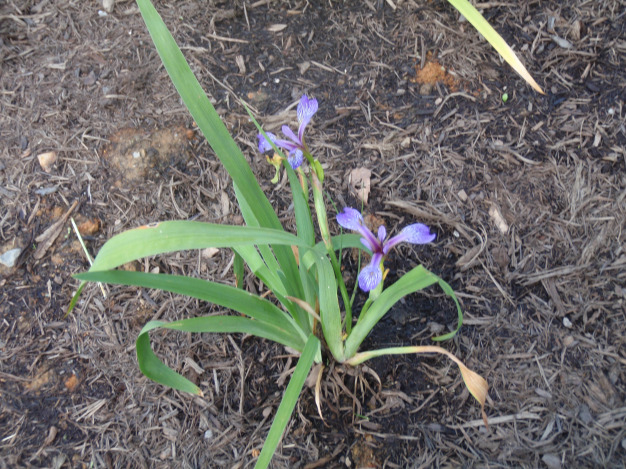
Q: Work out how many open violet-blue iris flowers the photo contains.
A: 2